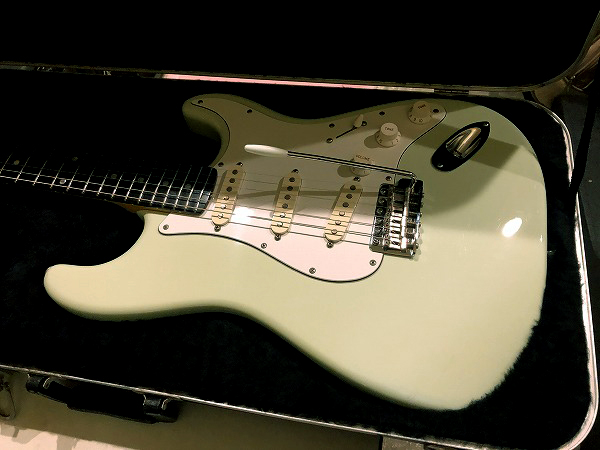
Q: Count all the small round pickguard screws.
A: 11